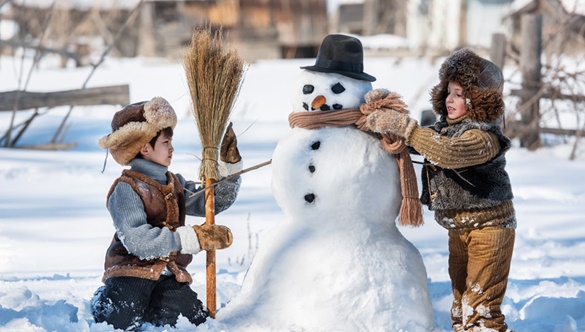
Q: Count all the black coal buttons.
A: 3